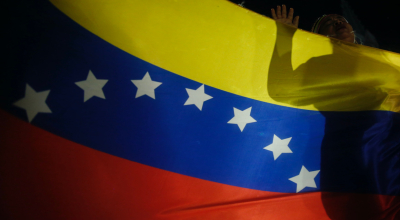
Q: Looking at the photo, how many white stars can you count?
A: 7